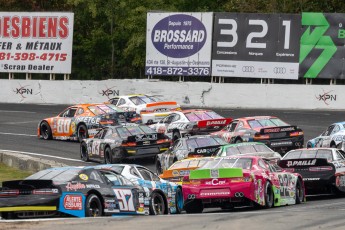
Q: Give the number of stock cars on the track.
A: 13